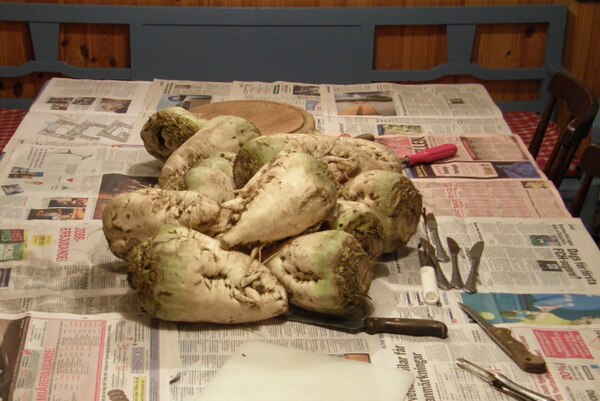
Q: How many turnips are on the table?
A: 10